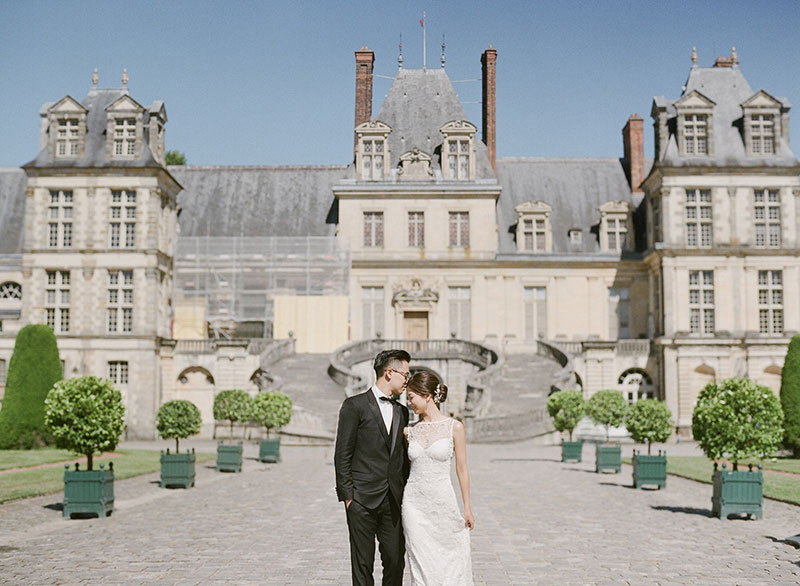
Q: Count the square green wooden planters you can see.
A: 8